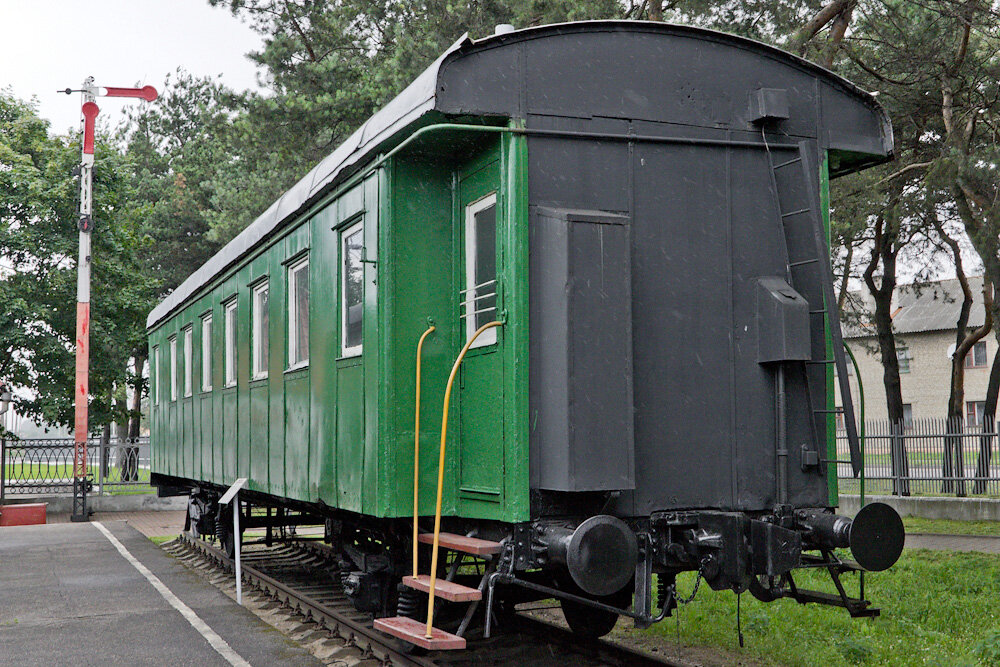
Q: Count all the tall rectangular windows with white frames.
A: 9